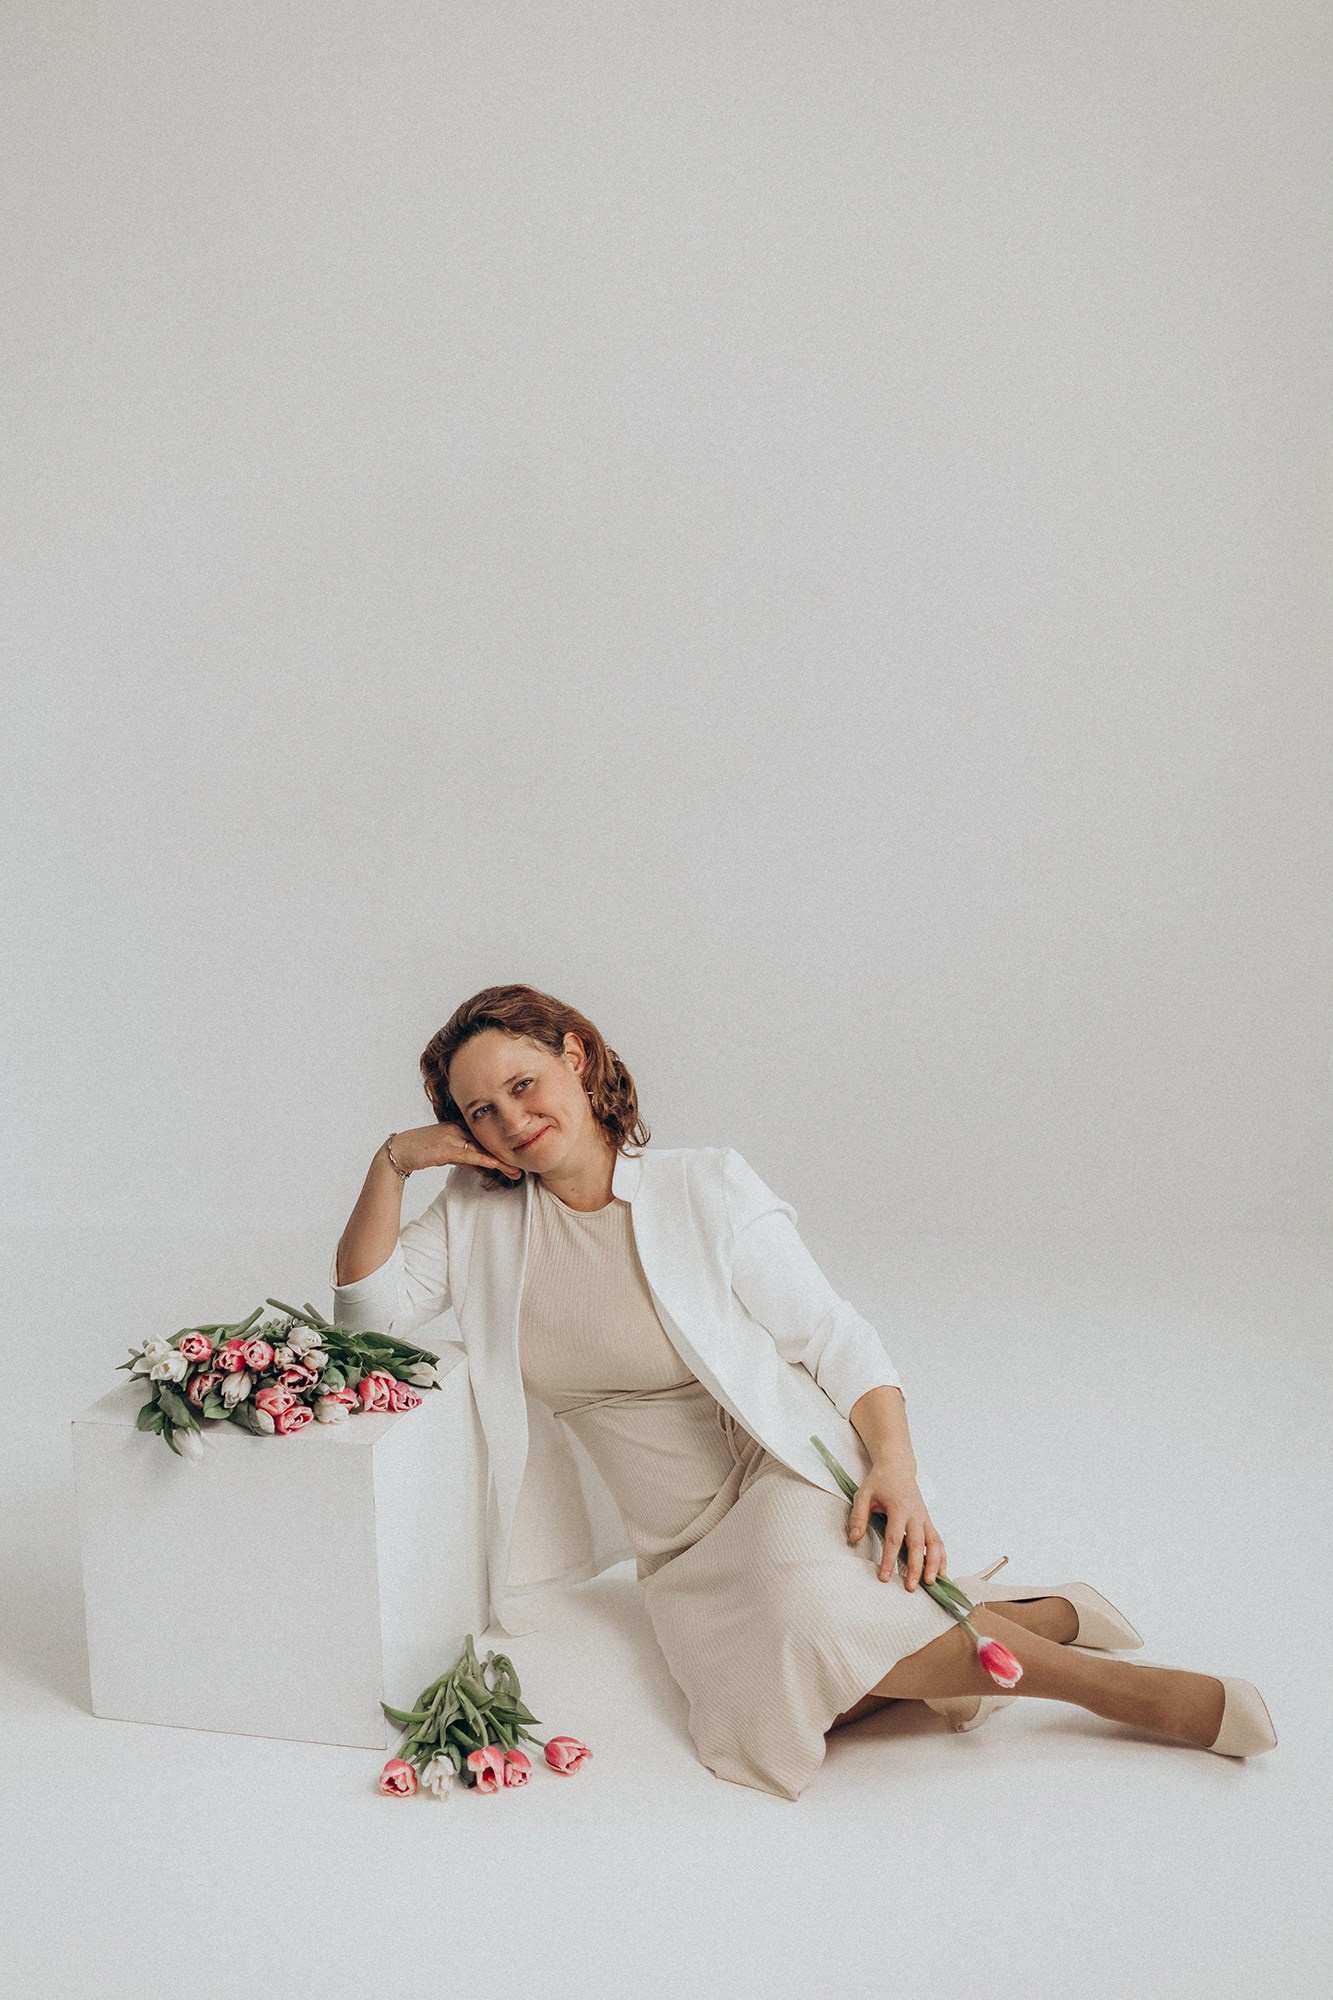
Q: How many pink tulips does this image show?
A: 15